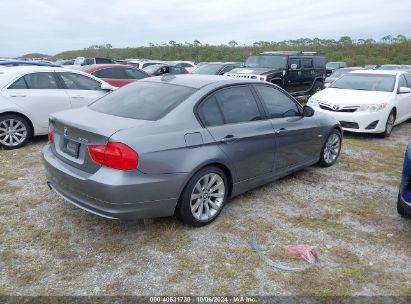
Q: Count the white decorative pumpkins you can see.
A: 0